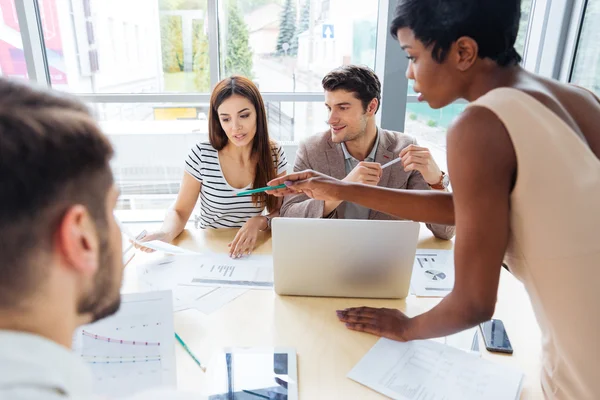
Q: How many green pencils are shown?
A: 2